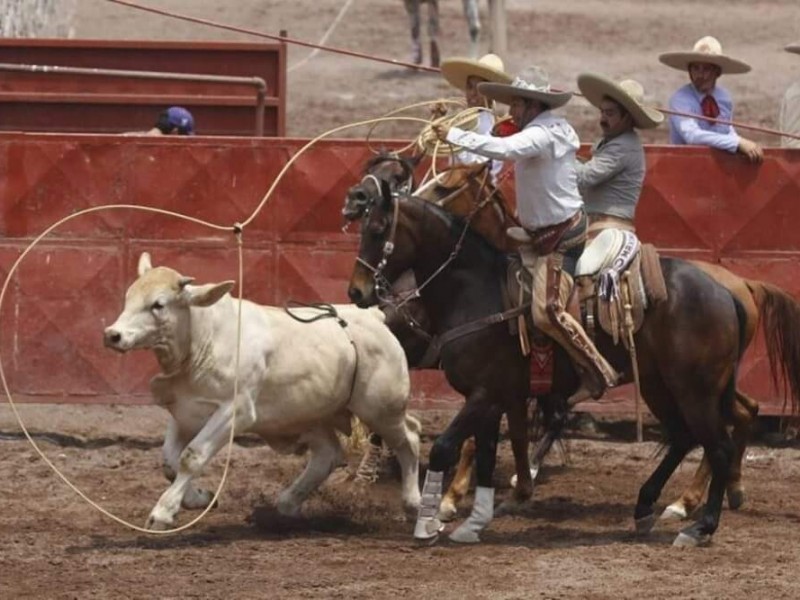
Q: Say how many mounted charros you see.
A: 3